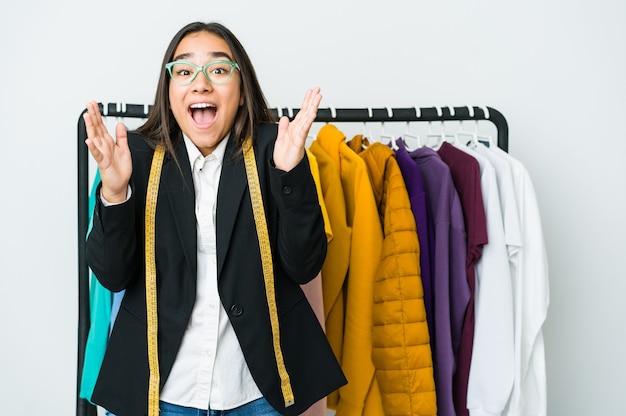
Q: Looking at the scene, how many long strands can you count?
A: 2